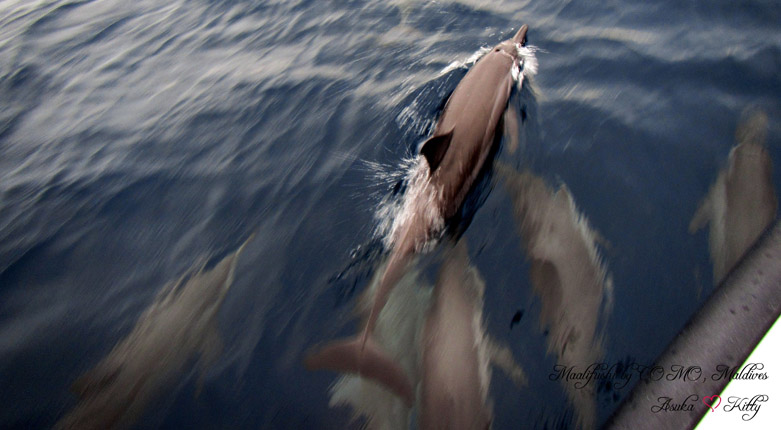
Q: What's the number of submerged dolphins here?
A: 5